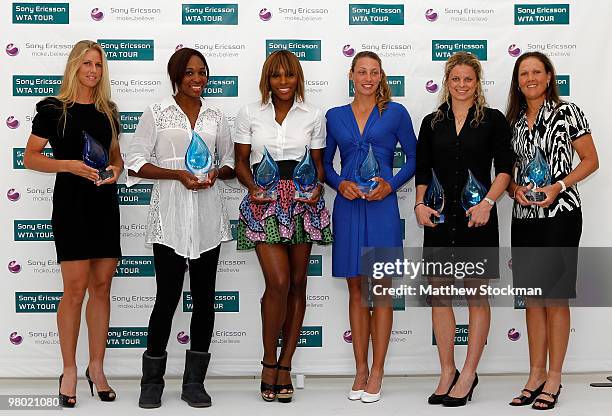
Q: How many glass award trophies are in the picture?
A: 8